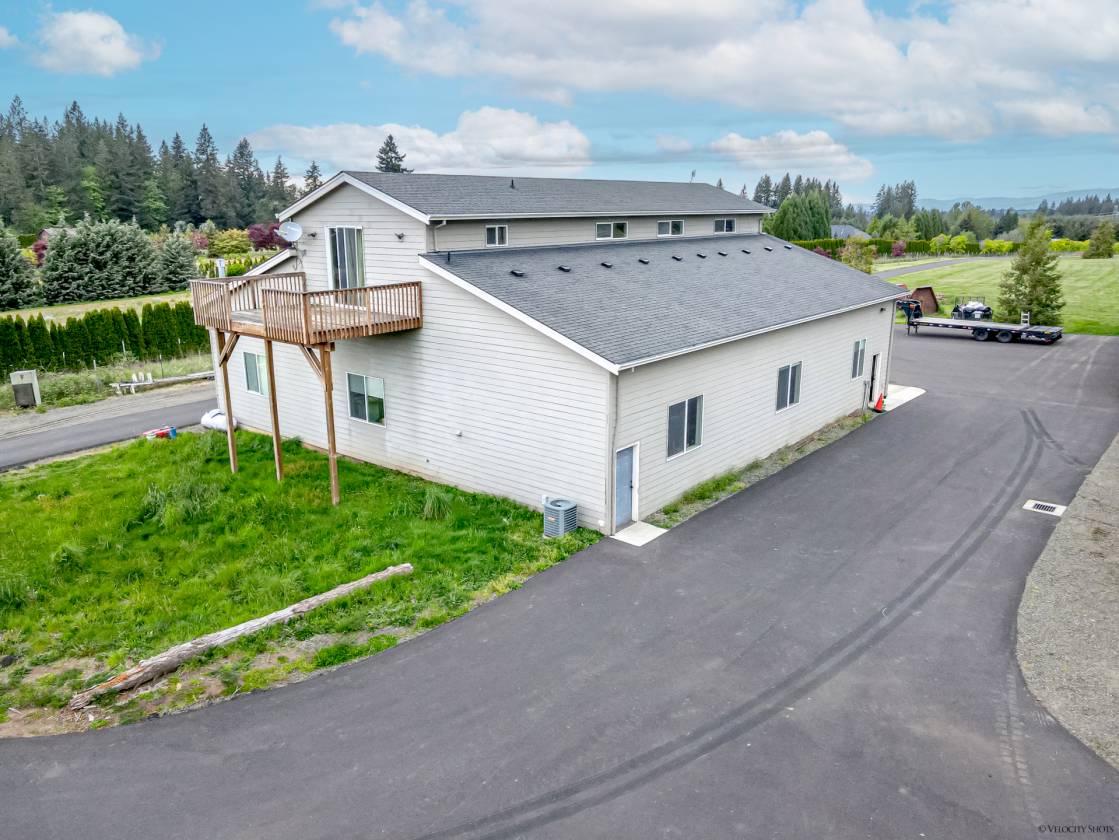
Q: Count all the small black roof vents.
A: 10